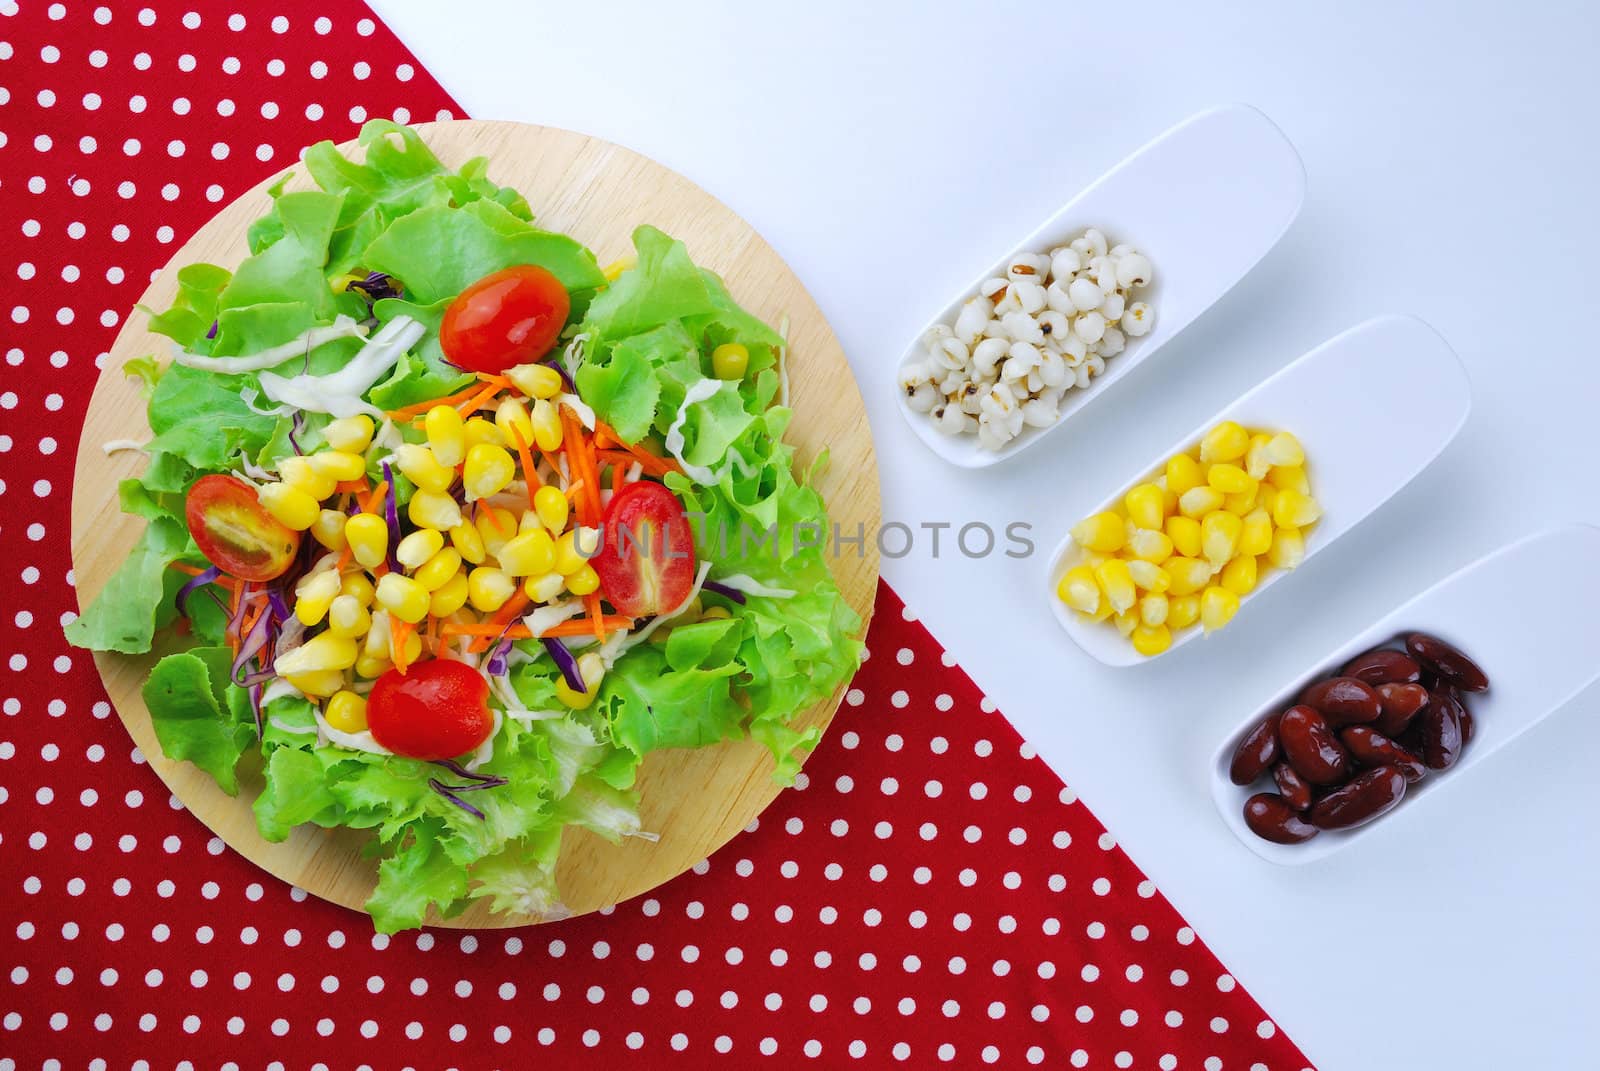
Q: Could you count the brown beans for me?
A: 12